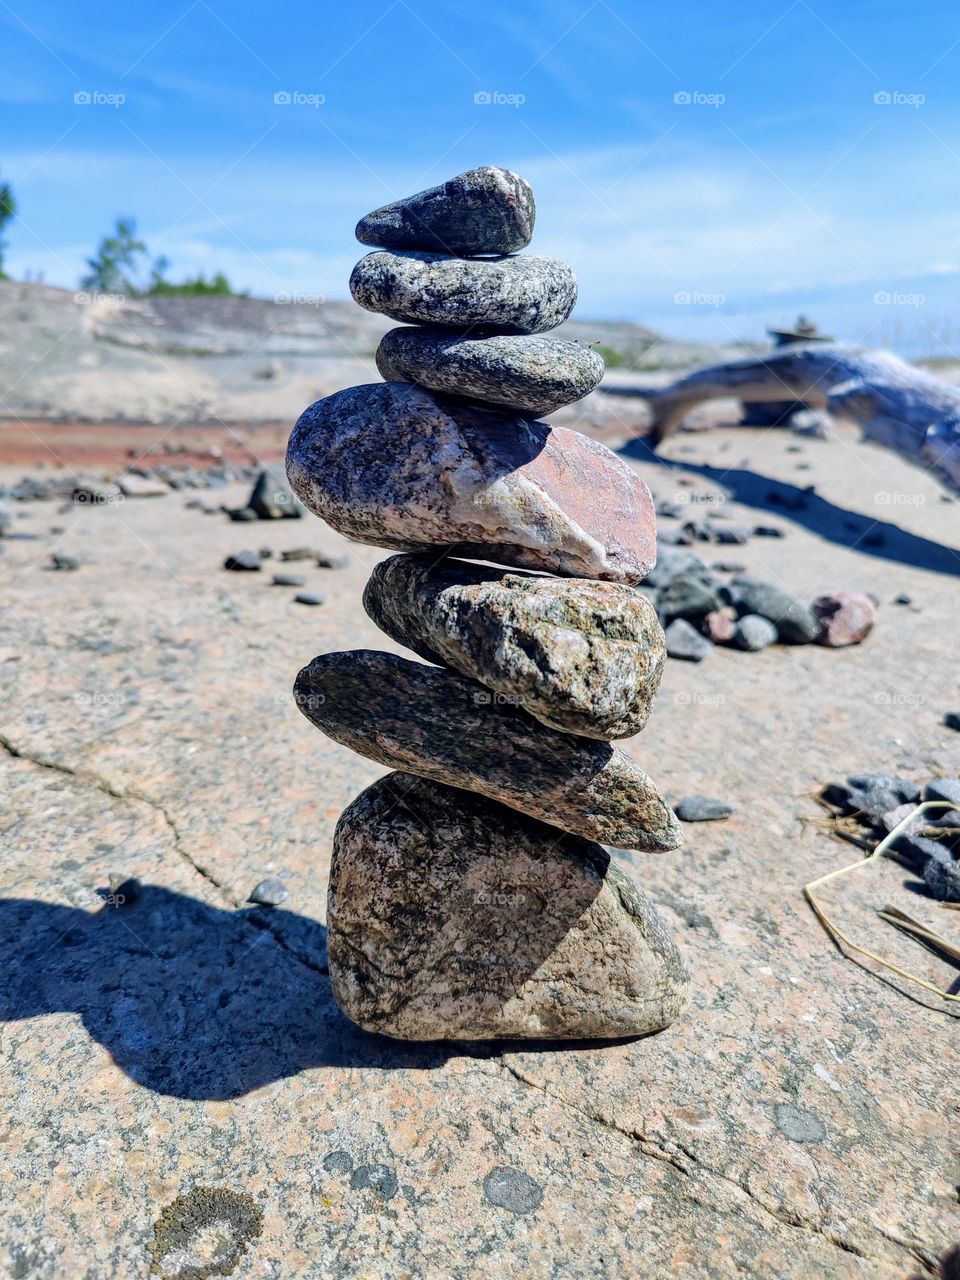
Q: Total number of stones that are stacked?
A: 7